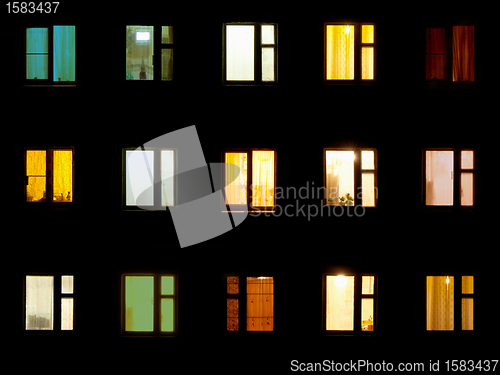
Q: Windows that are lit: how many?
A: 15